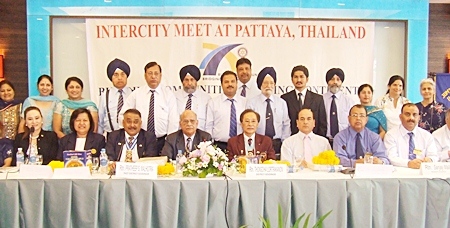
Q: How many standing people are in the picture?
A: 14